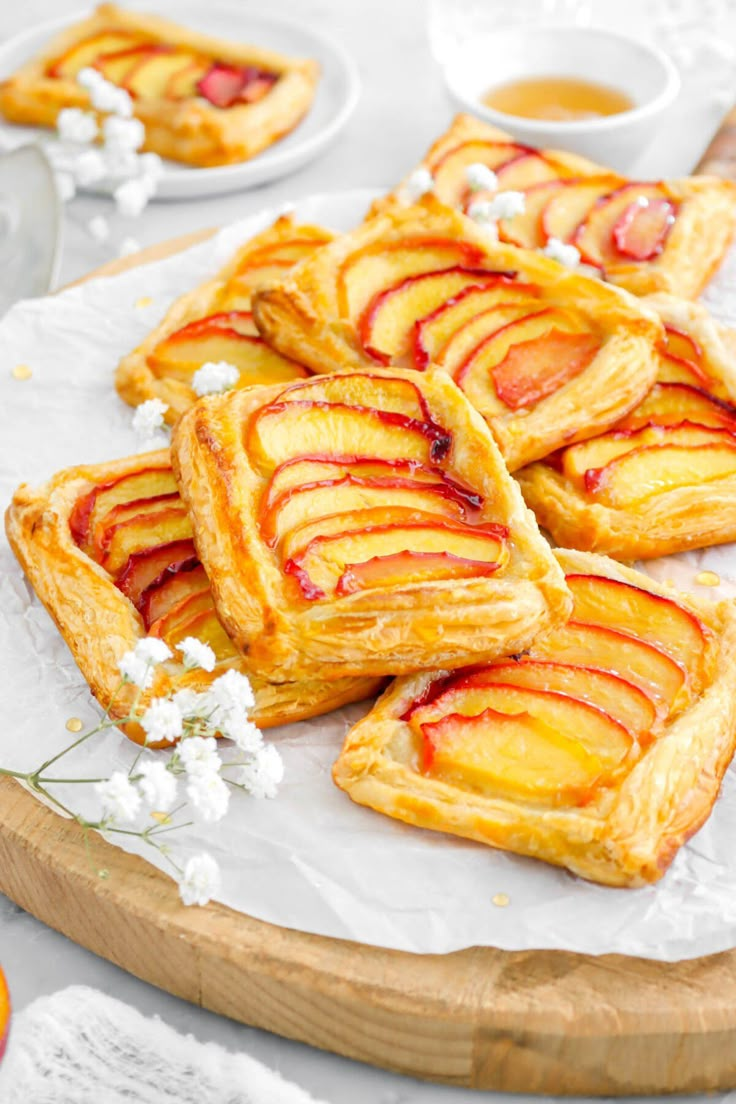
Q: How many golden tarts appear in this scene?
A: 8